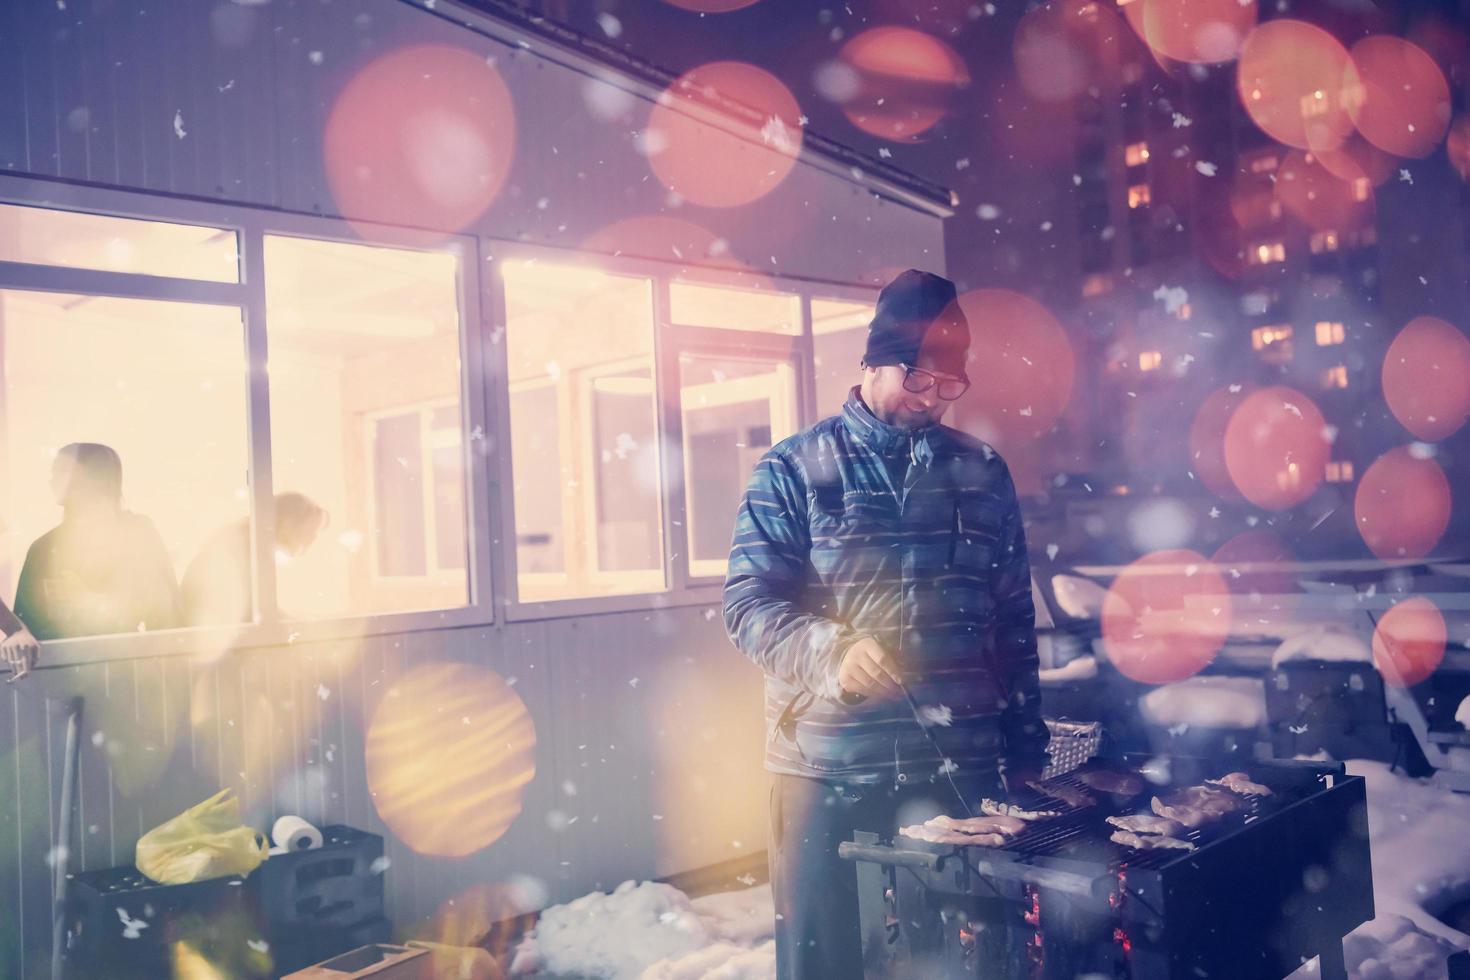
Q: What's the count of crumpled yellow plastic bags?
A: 1